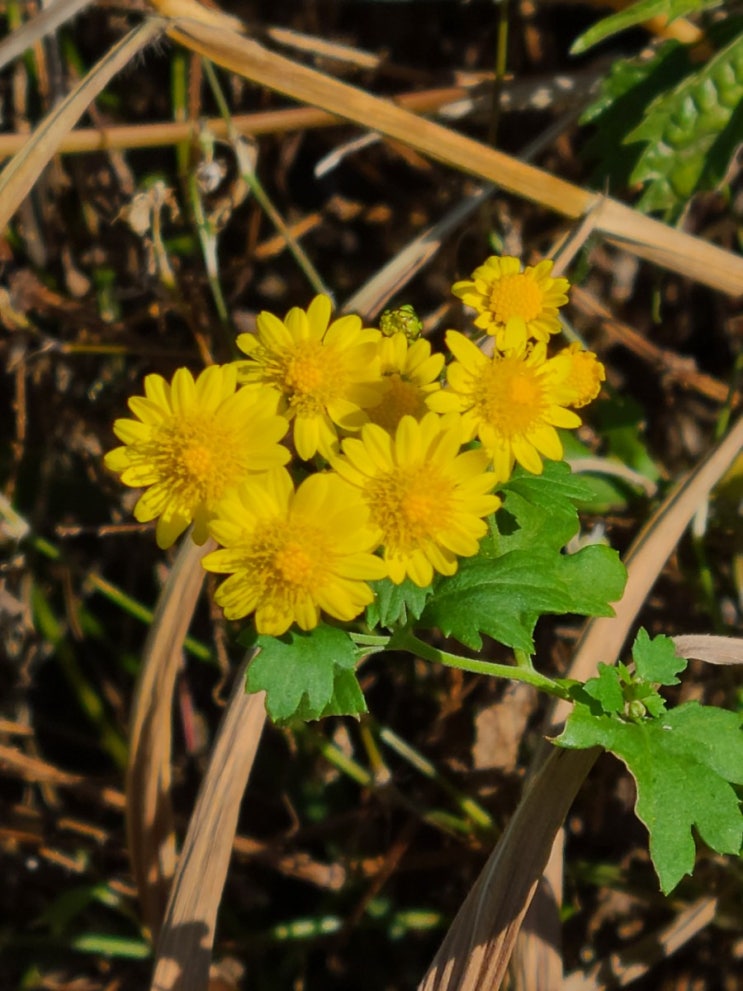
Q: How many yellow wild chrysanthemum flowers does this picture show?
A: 8